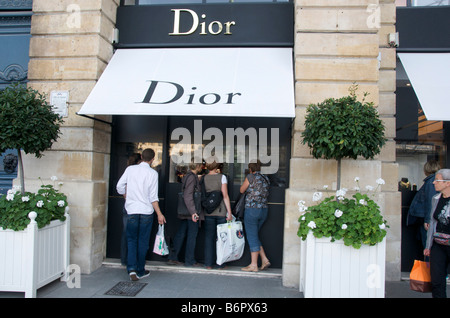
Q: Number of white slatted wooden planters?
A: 2